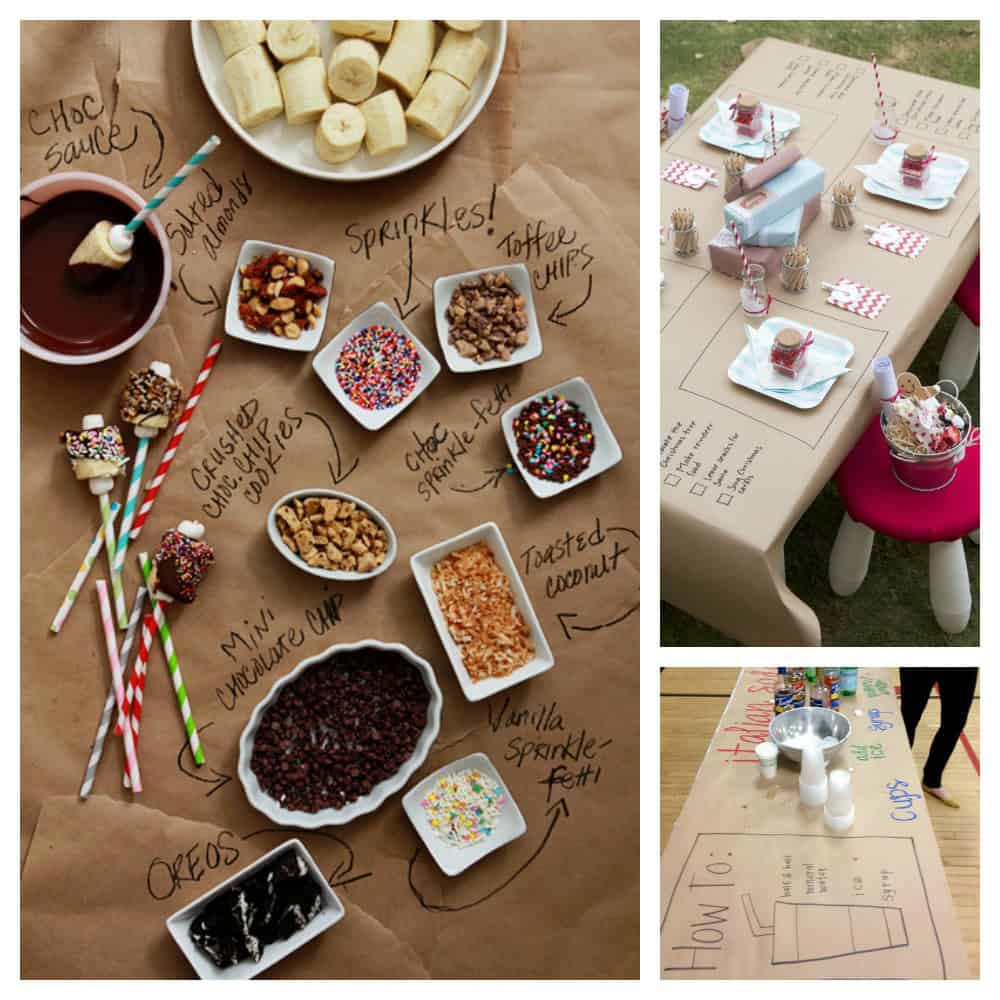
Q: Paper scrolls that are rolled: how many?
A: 2